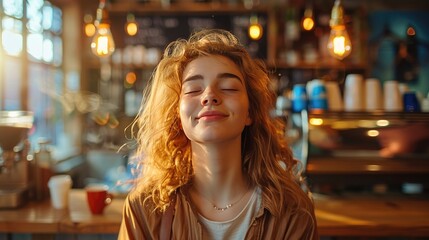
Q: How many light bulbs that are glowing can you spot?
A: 6